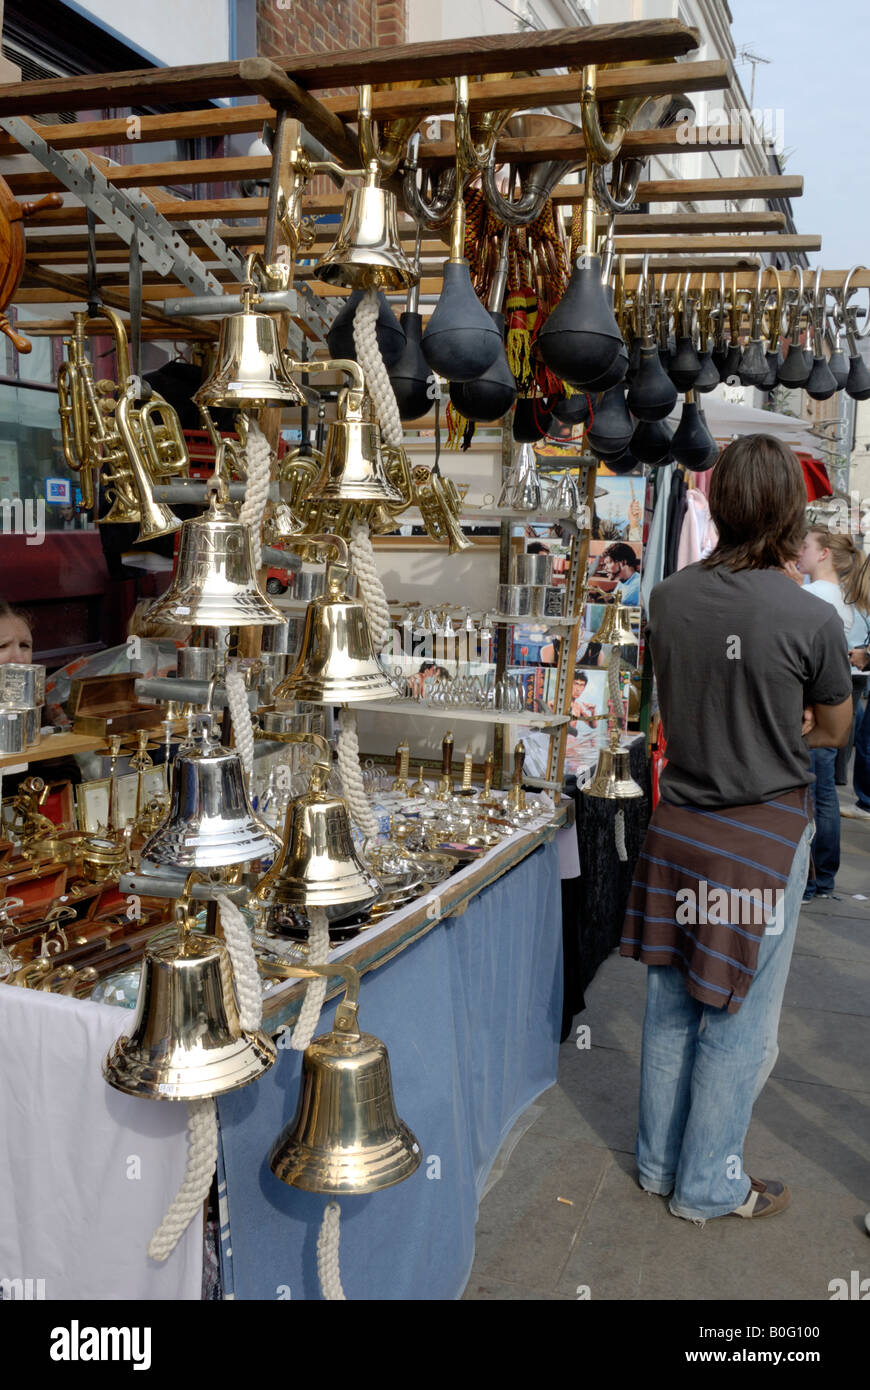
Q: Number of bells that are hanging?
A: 11